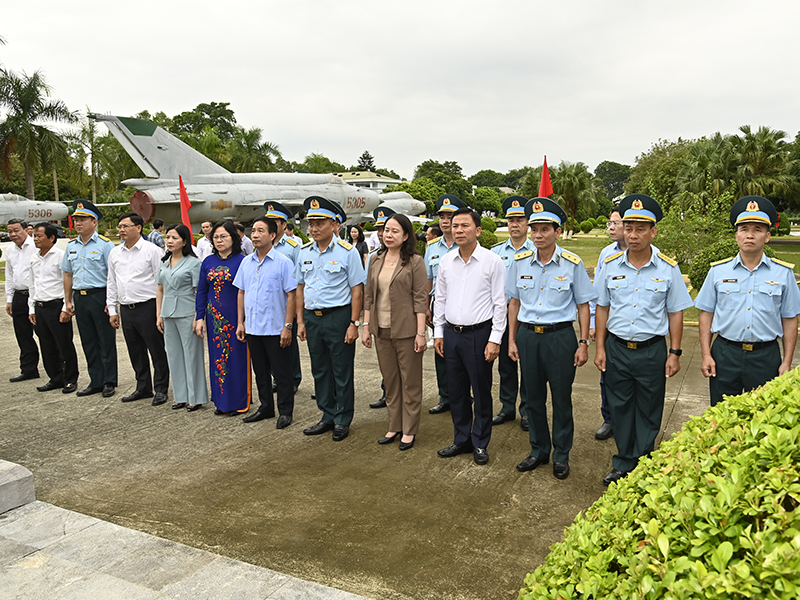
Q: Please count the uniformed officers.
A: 10